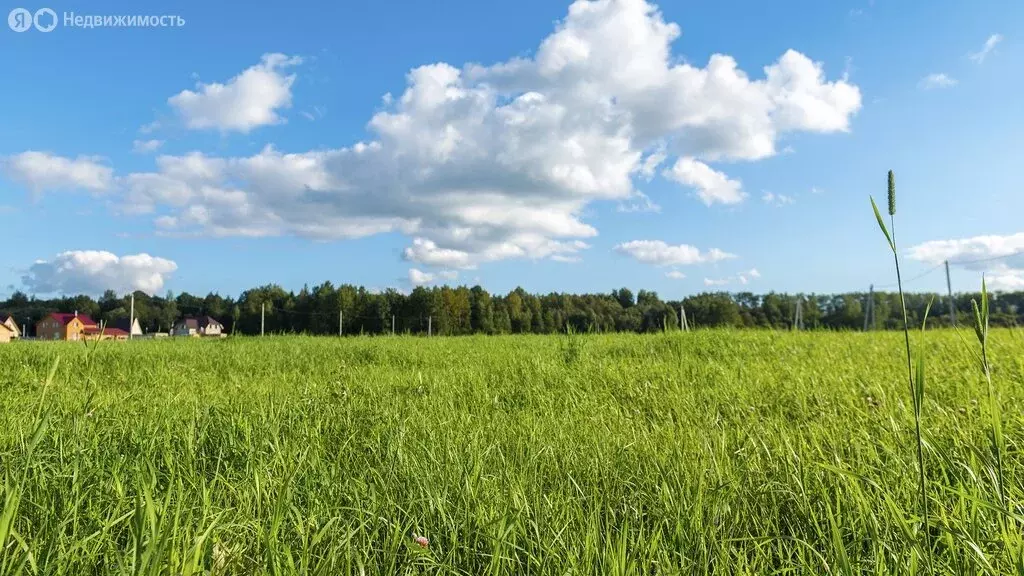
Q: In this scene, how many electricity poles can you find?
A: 9